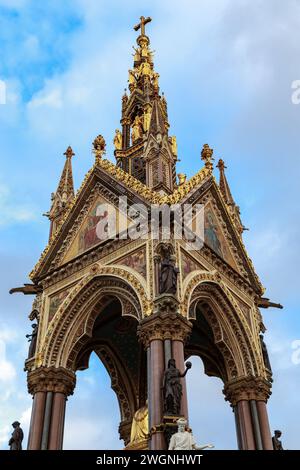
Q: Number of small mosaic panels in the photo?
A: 4